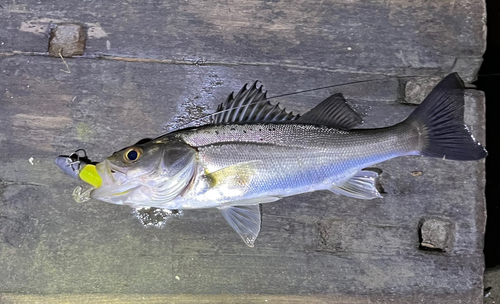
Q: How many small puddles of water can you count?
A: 2